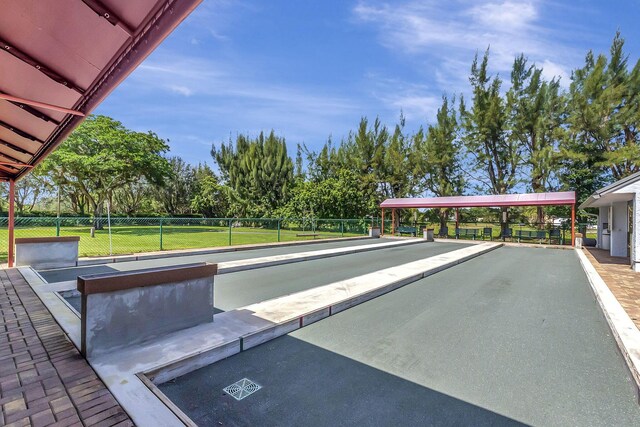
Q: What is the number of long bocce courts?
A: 3